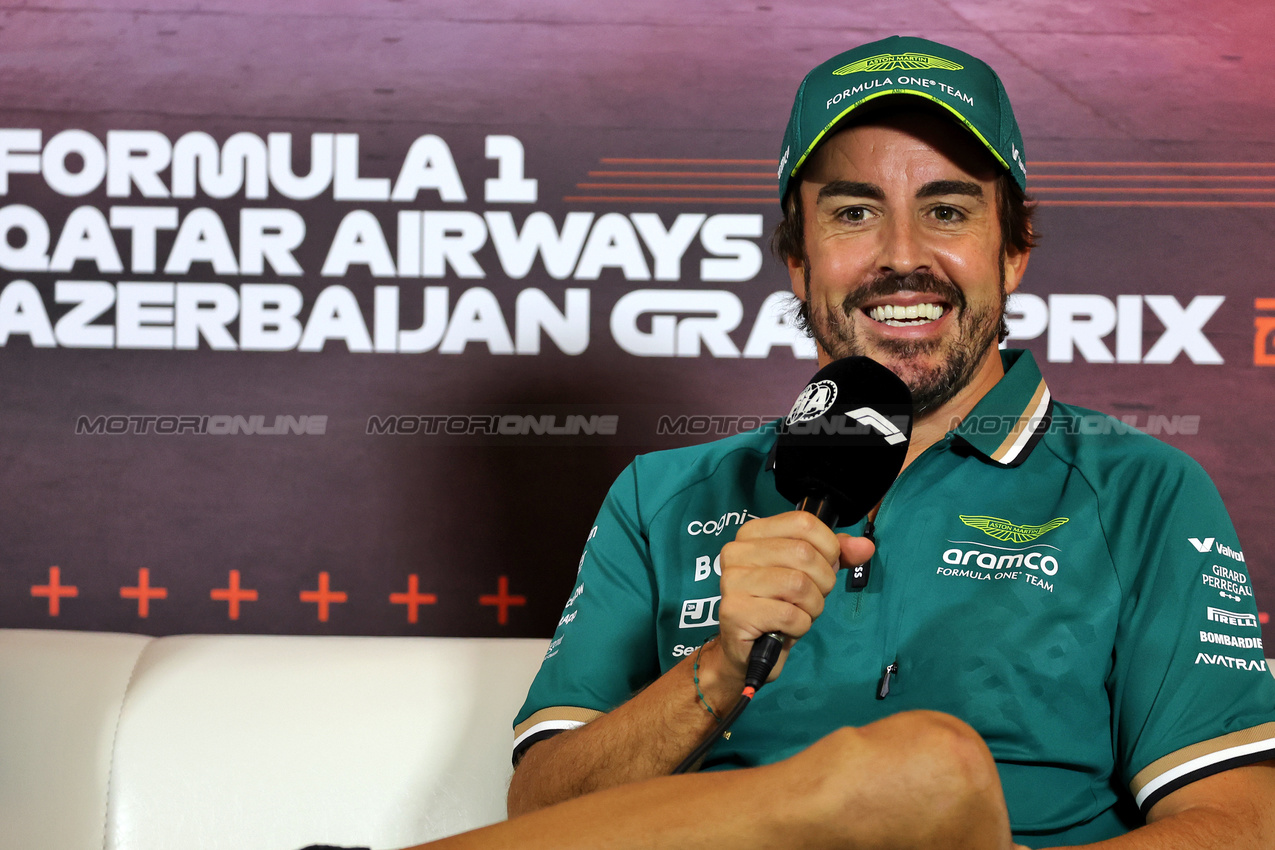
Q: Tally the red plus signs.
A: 6